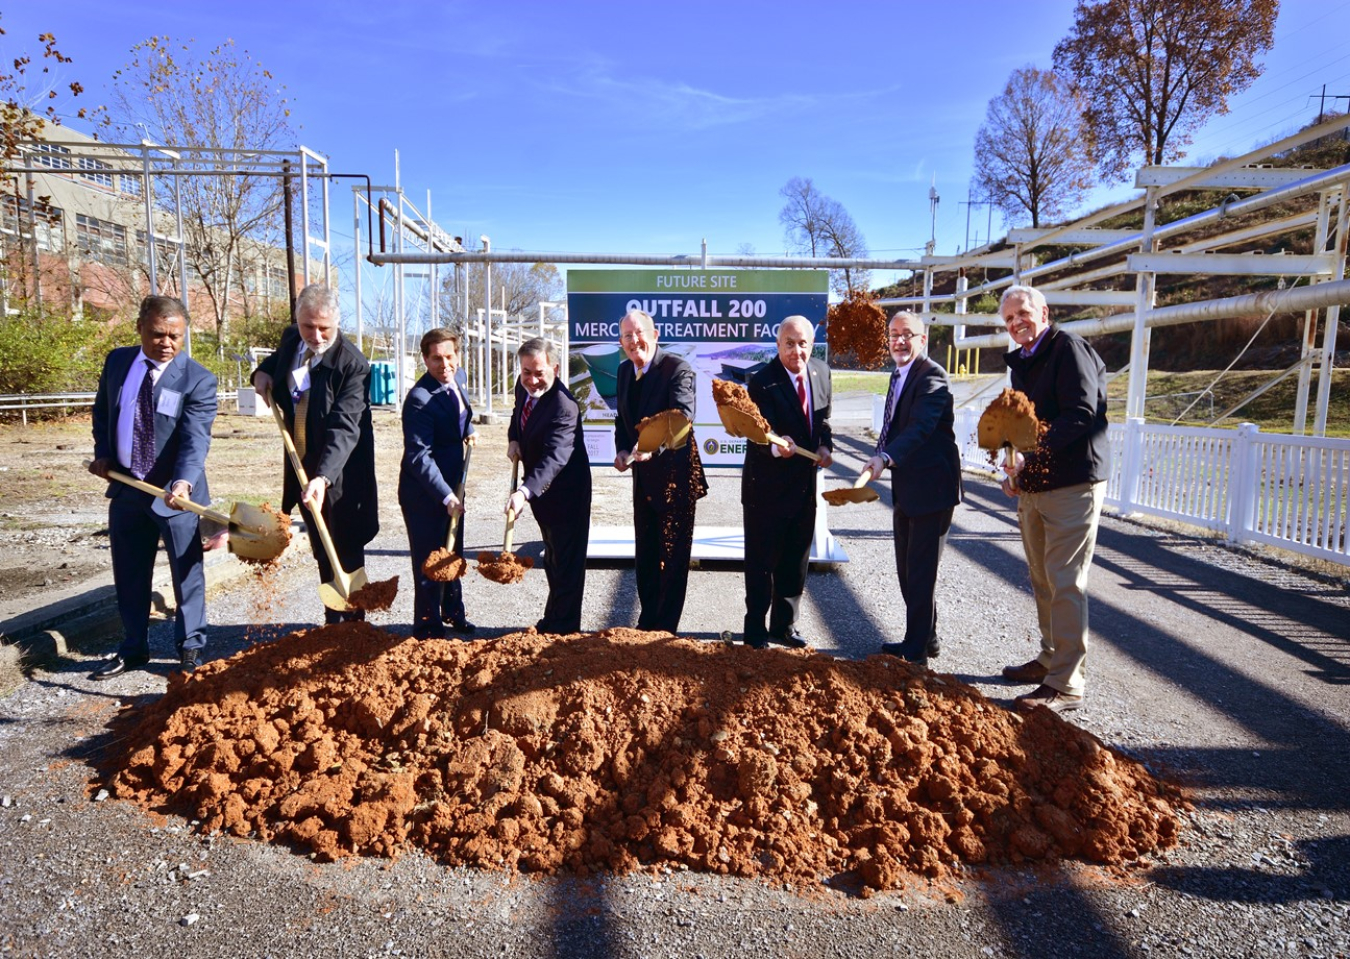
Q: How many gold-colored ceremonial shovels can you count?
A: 8